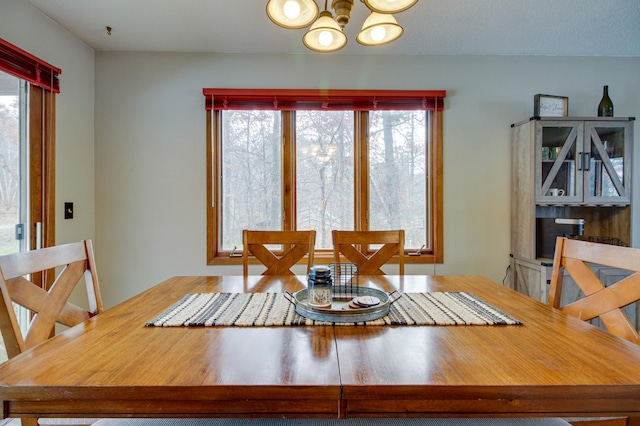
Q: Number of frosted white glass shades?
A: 4